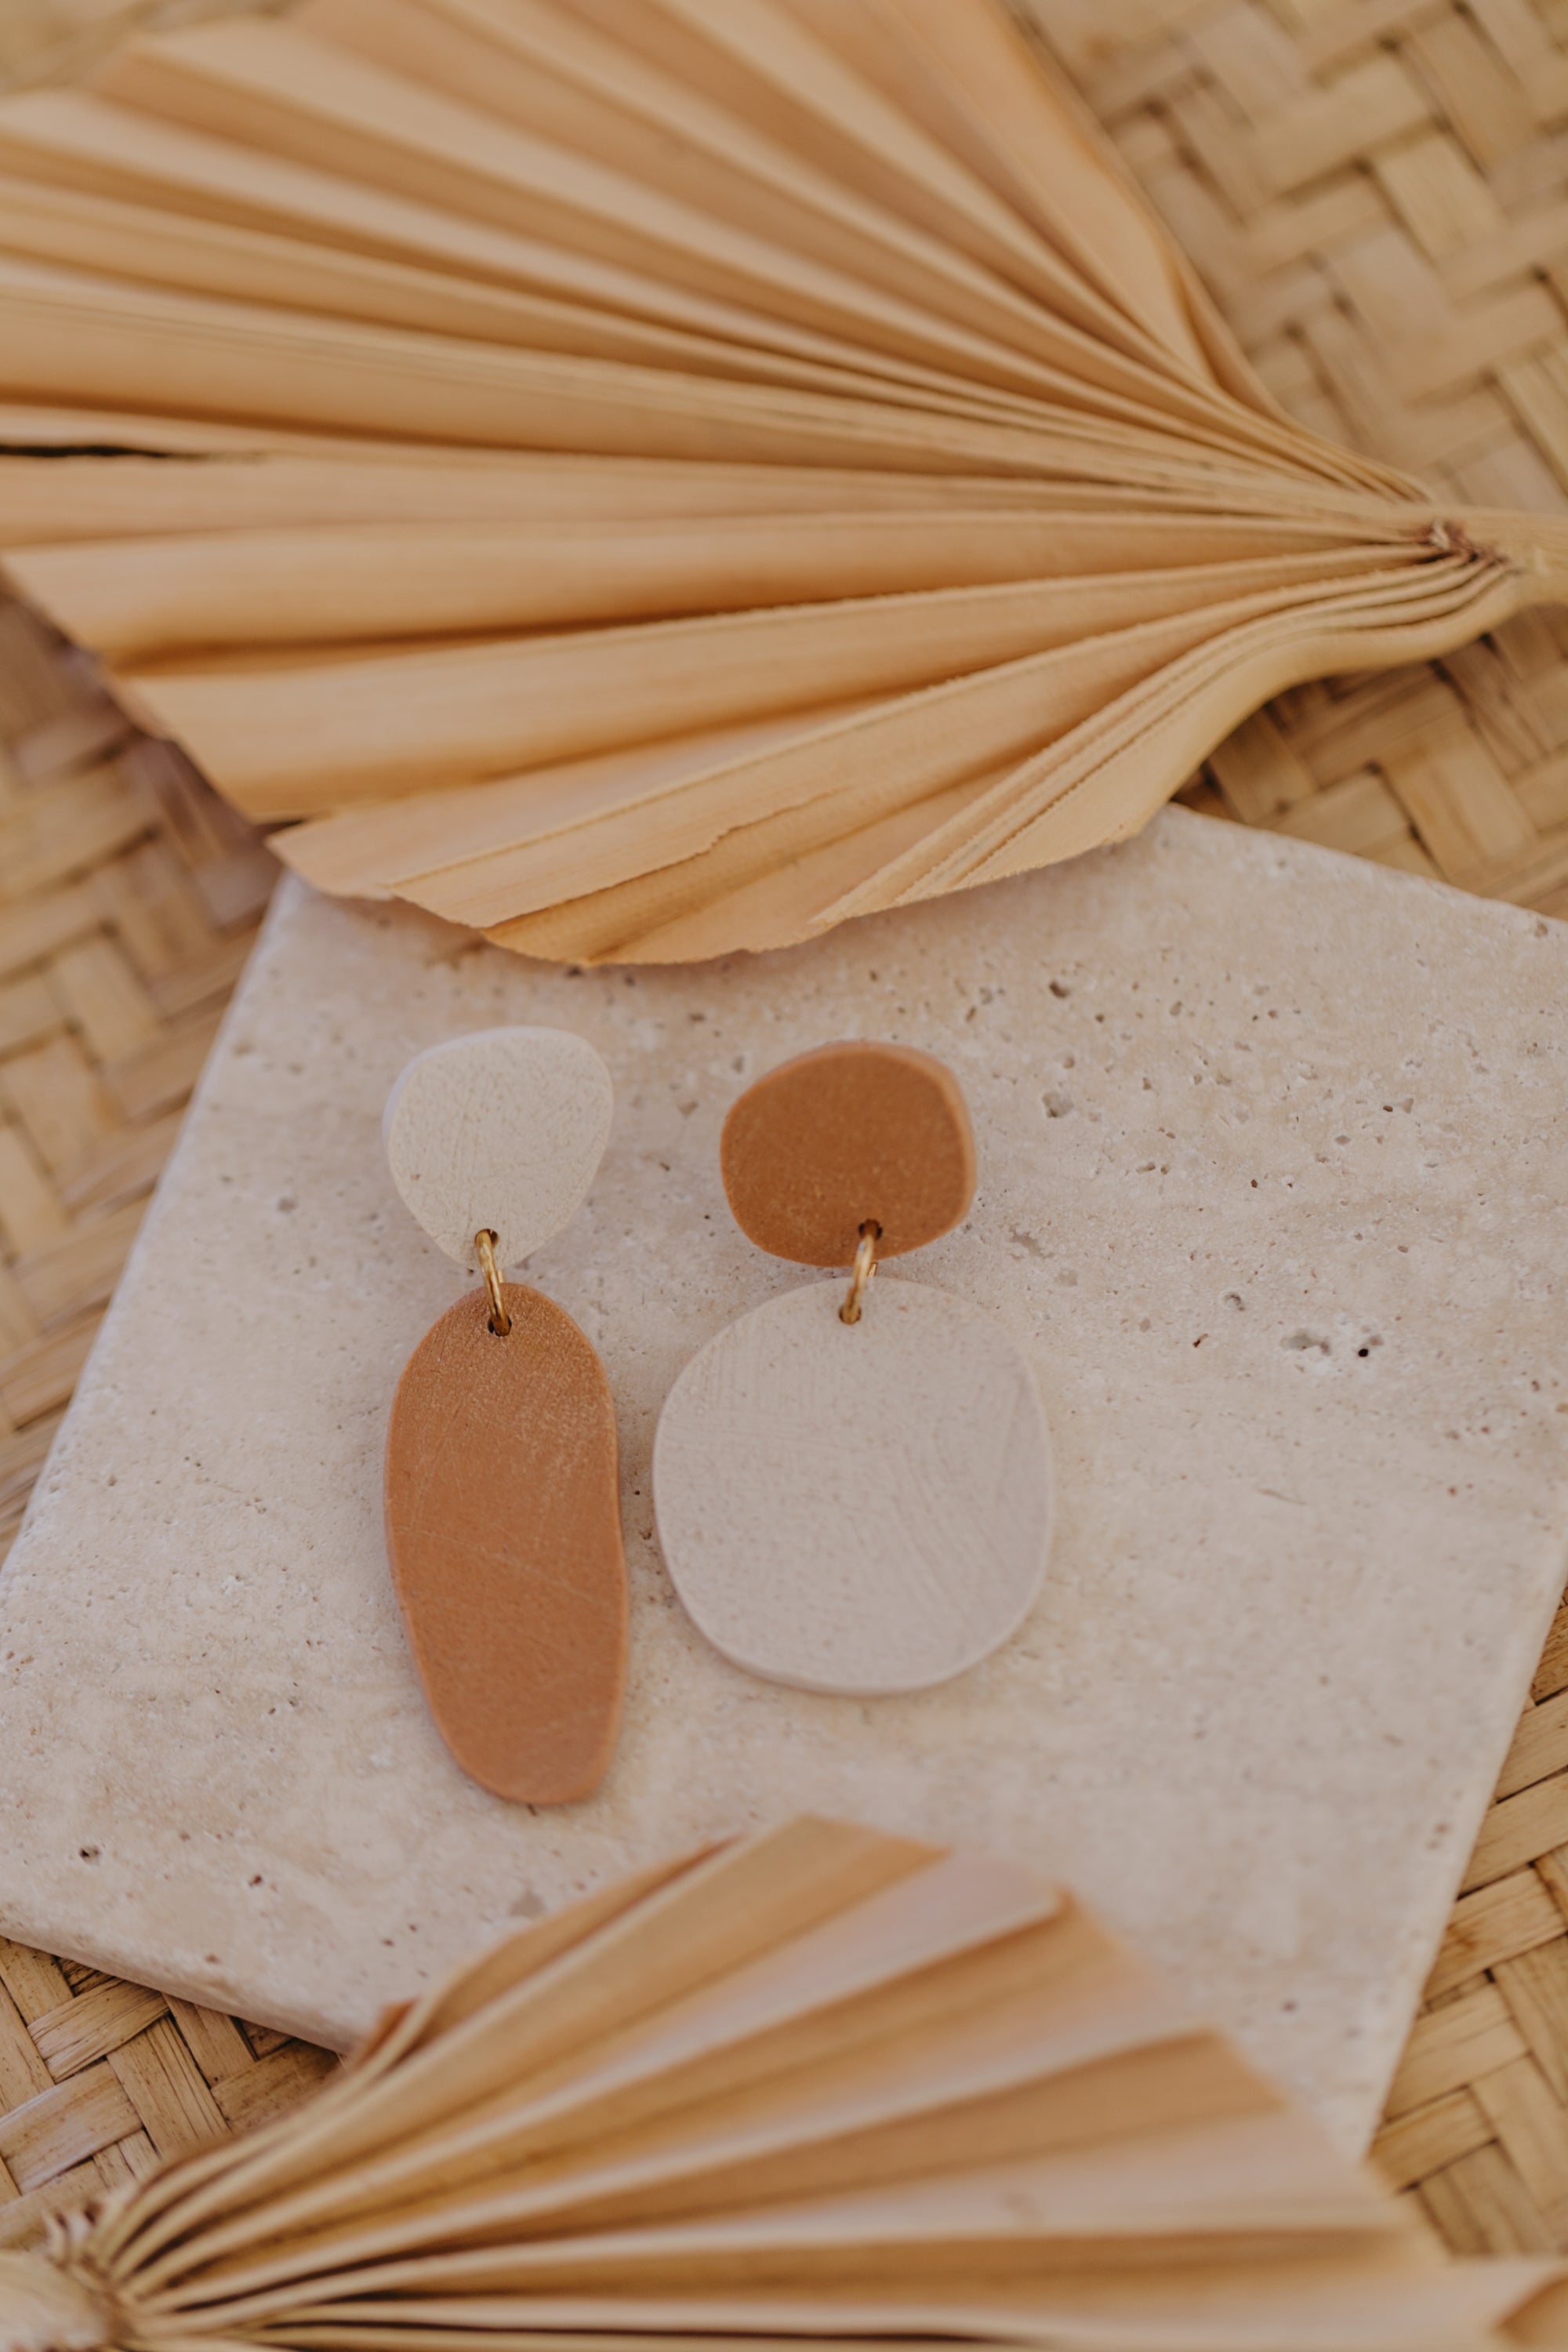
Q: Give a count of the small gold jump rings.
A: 2